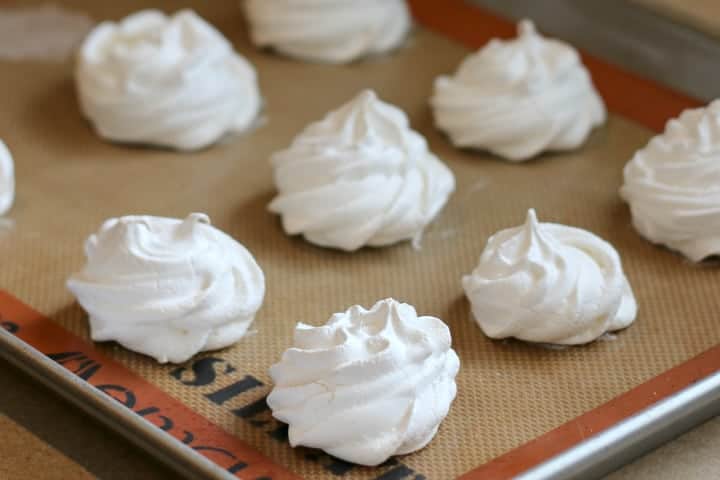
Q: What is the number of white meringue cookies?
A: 9